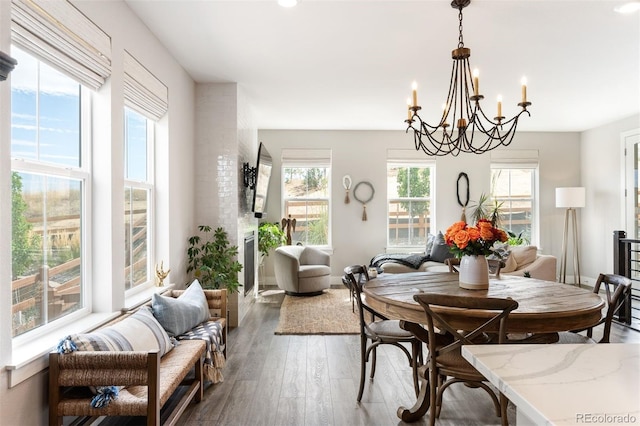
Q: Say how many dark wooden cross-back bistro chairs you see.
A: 4